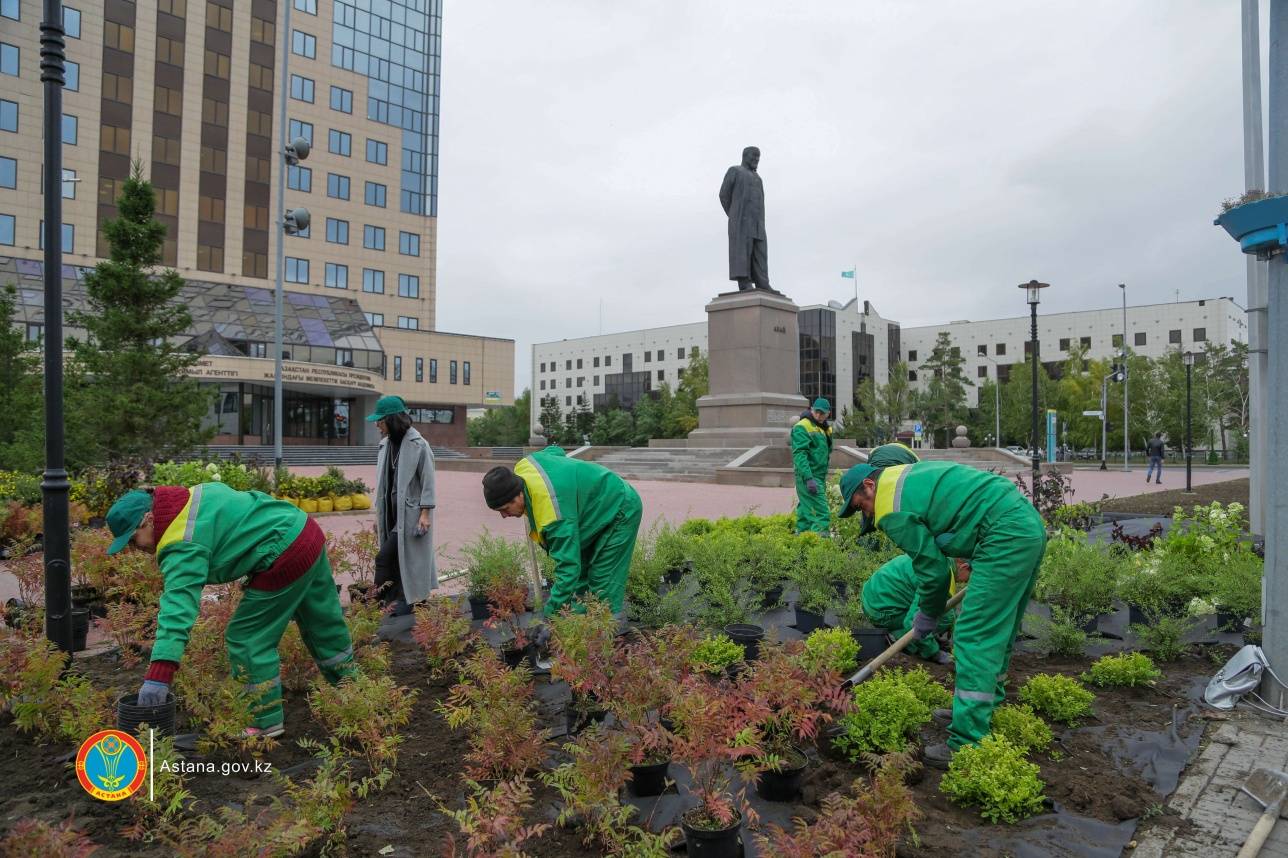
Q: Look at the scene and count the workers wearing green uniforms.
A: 6